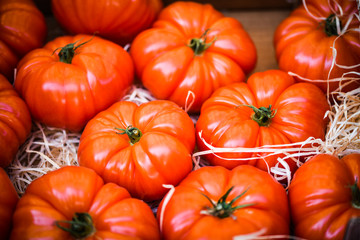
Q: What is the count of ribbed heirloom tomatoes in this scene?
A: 12